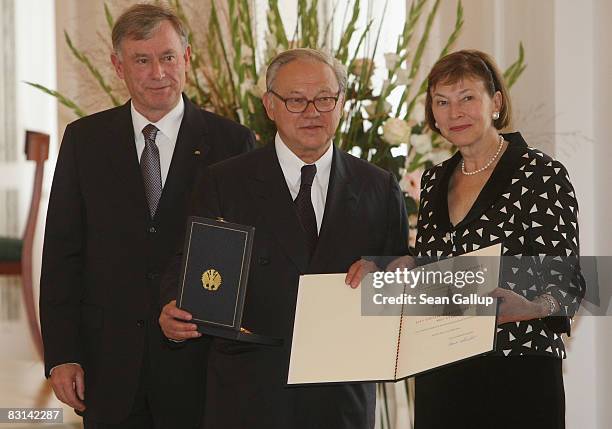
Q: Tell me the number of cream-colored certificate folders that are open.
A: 1